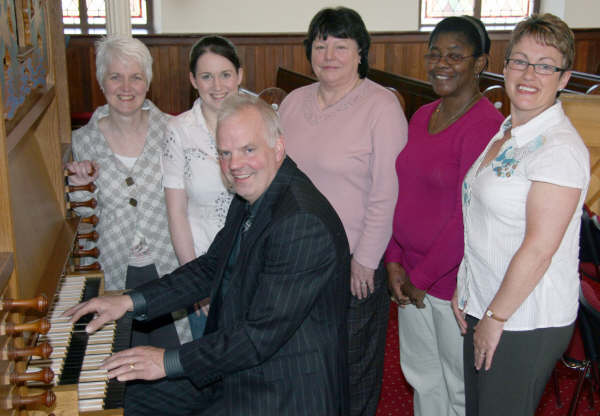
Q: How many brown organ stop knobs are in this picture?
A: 12